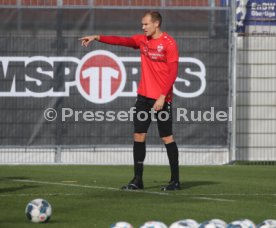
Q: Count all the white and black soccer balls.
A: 7